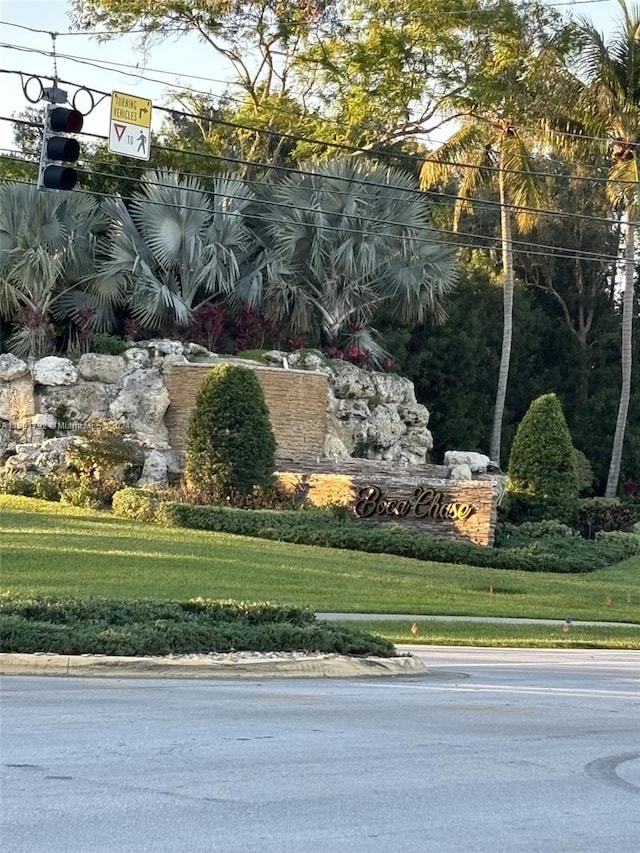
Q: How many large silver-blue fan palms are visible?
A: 3